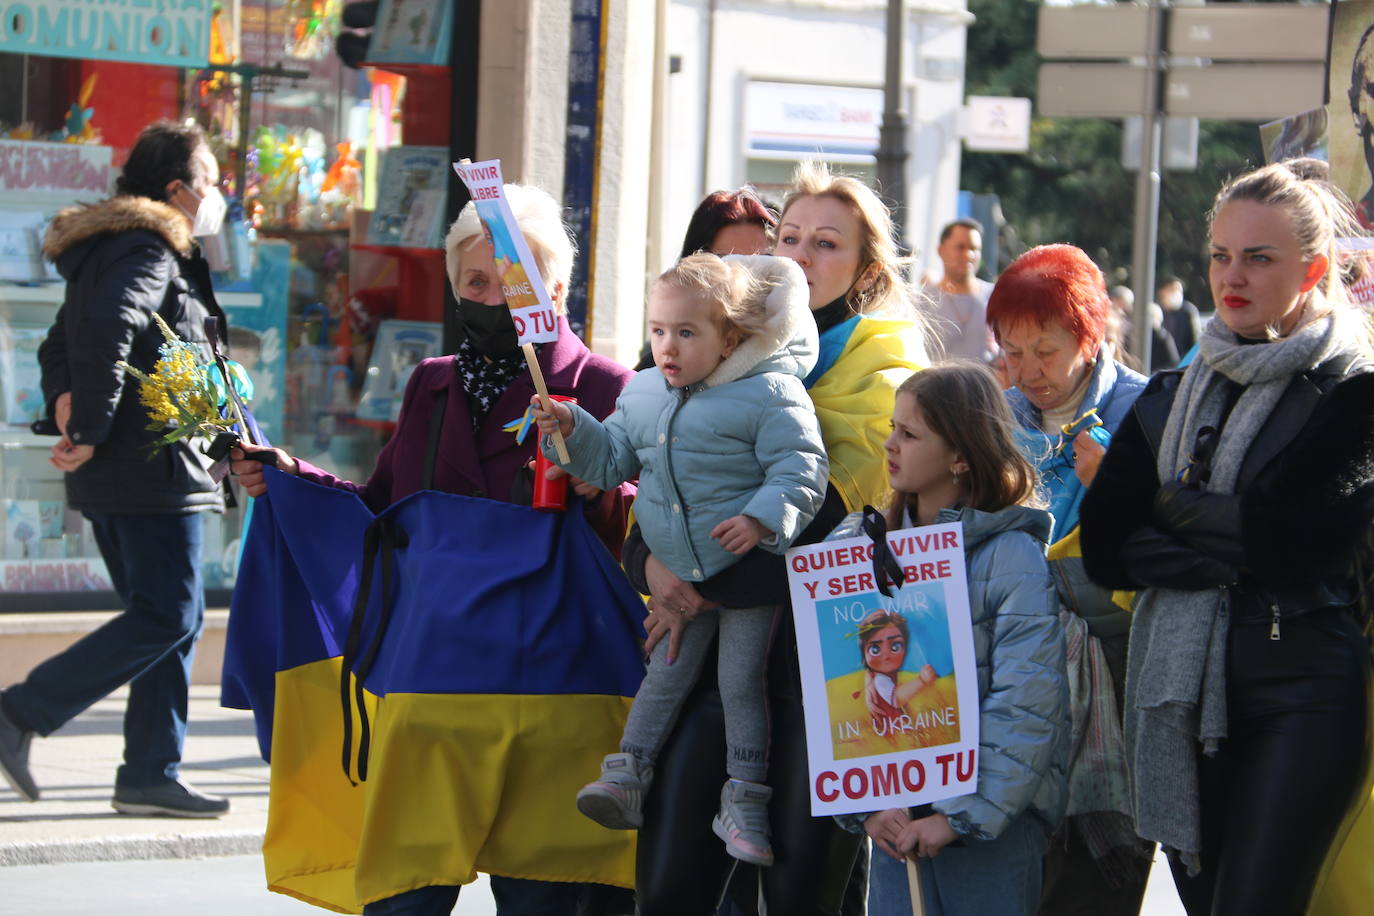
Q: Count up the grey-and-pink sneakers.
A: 2